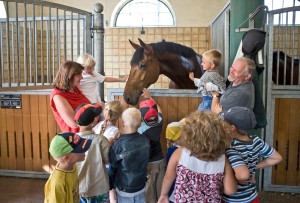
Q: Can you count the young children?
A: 10